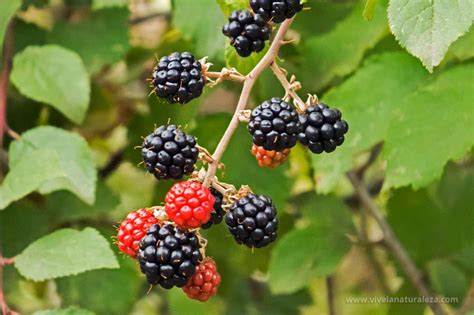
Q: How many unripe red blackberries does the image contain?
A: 4